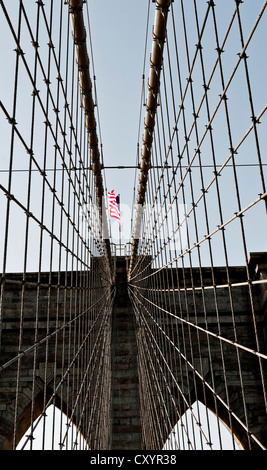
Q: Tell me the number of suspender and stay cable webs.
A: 2